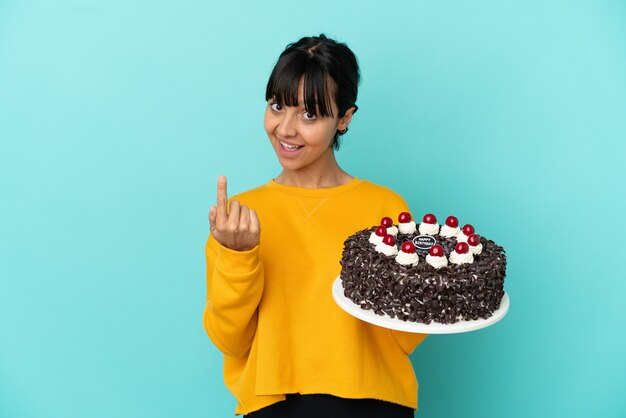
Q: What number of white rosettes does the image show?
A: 11